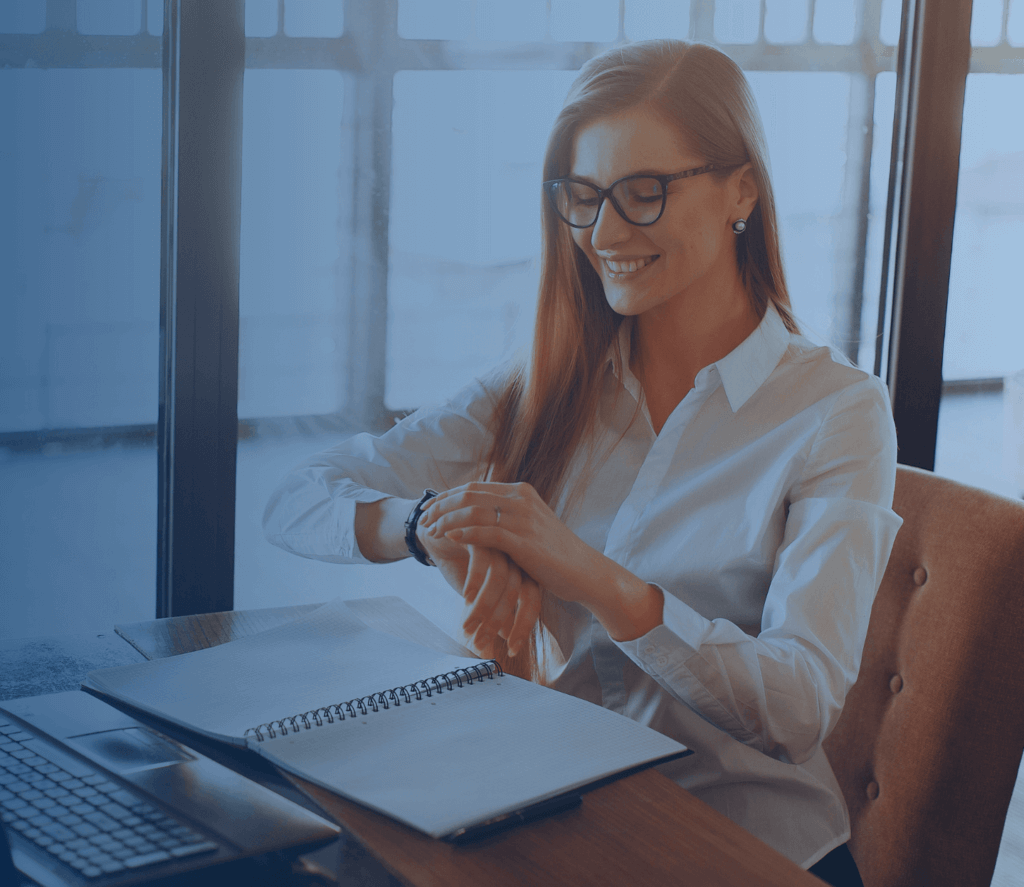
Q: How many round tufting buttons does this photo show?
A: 3